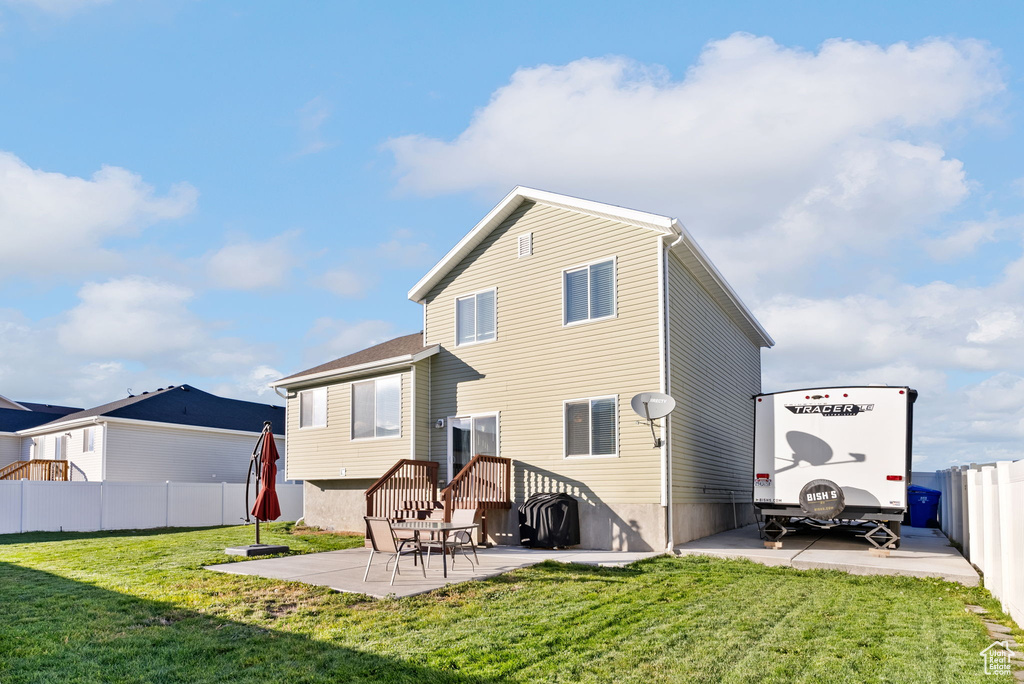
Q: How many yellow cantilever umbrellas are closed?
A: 0